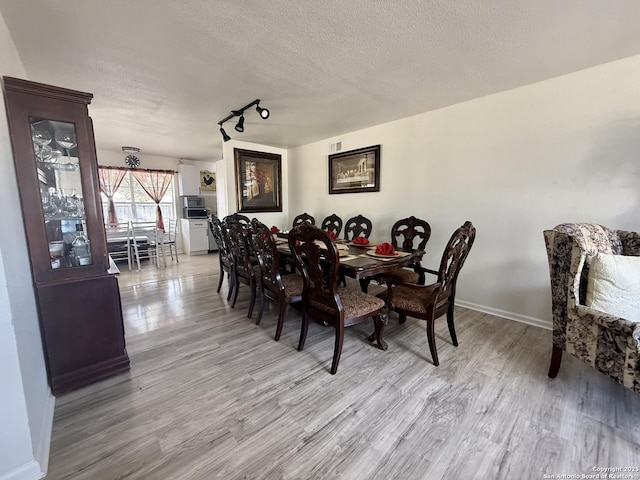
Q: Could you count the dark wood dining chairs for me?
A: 10